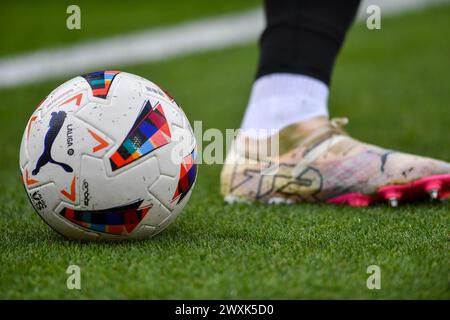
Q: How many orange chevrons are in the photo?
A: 5